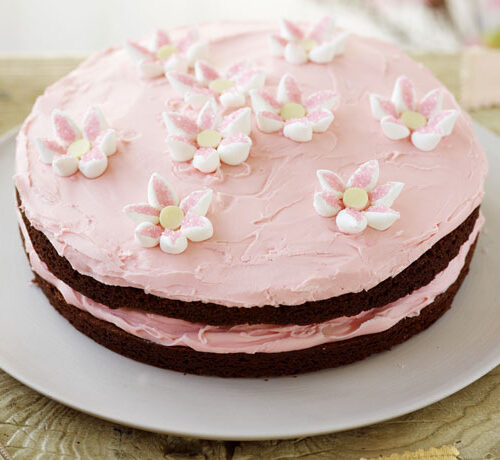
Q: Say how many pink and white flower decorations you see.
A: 9